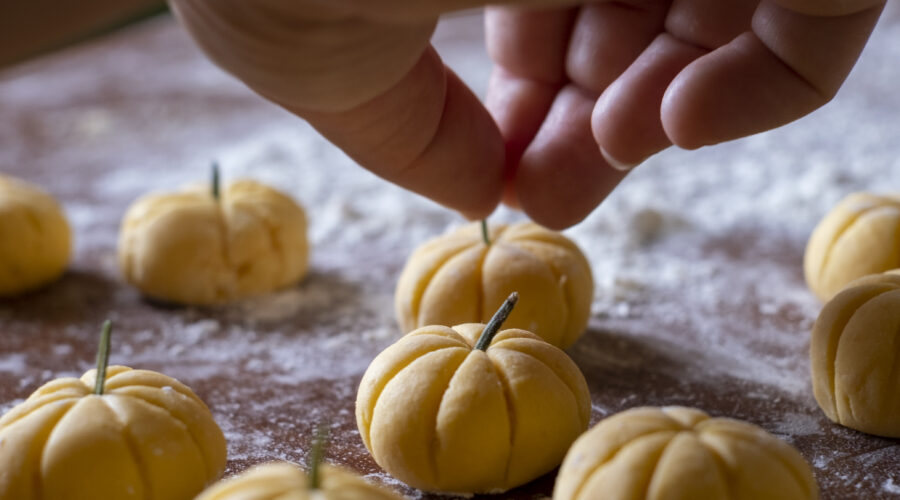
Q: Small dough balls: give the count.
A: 9